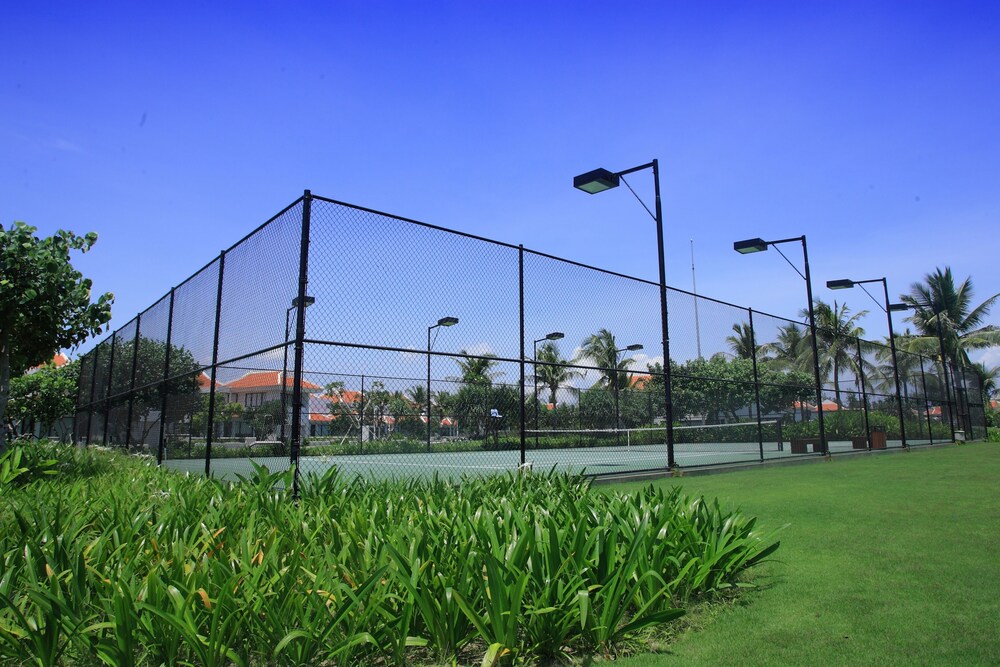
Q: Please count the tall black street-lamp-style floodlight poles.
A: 8